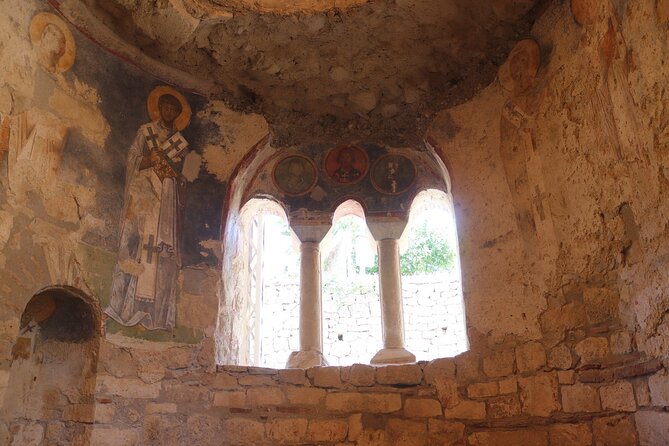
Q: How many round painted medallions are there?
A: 3